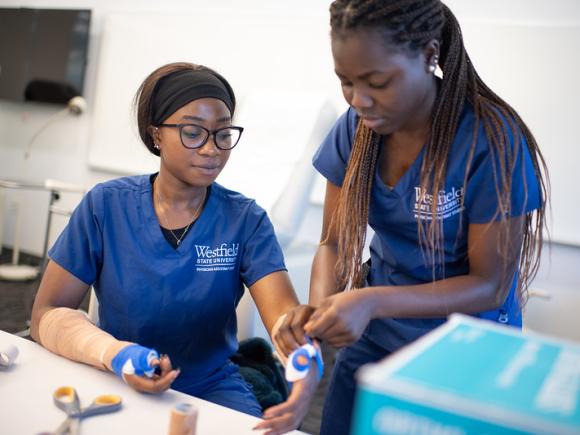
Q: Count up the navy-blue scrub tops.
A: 2